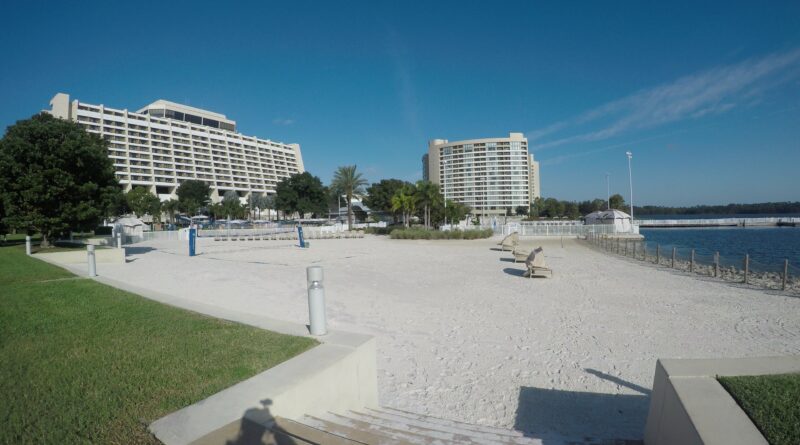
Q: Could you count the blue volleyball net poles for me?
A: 2